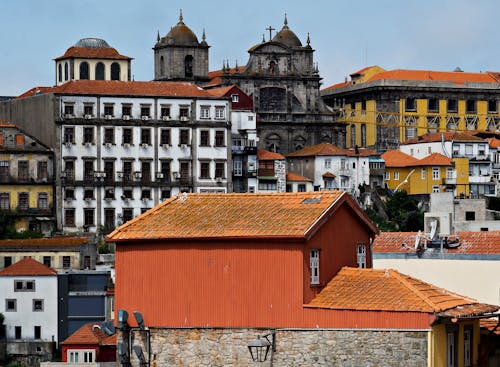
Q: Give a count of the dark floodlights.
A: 4